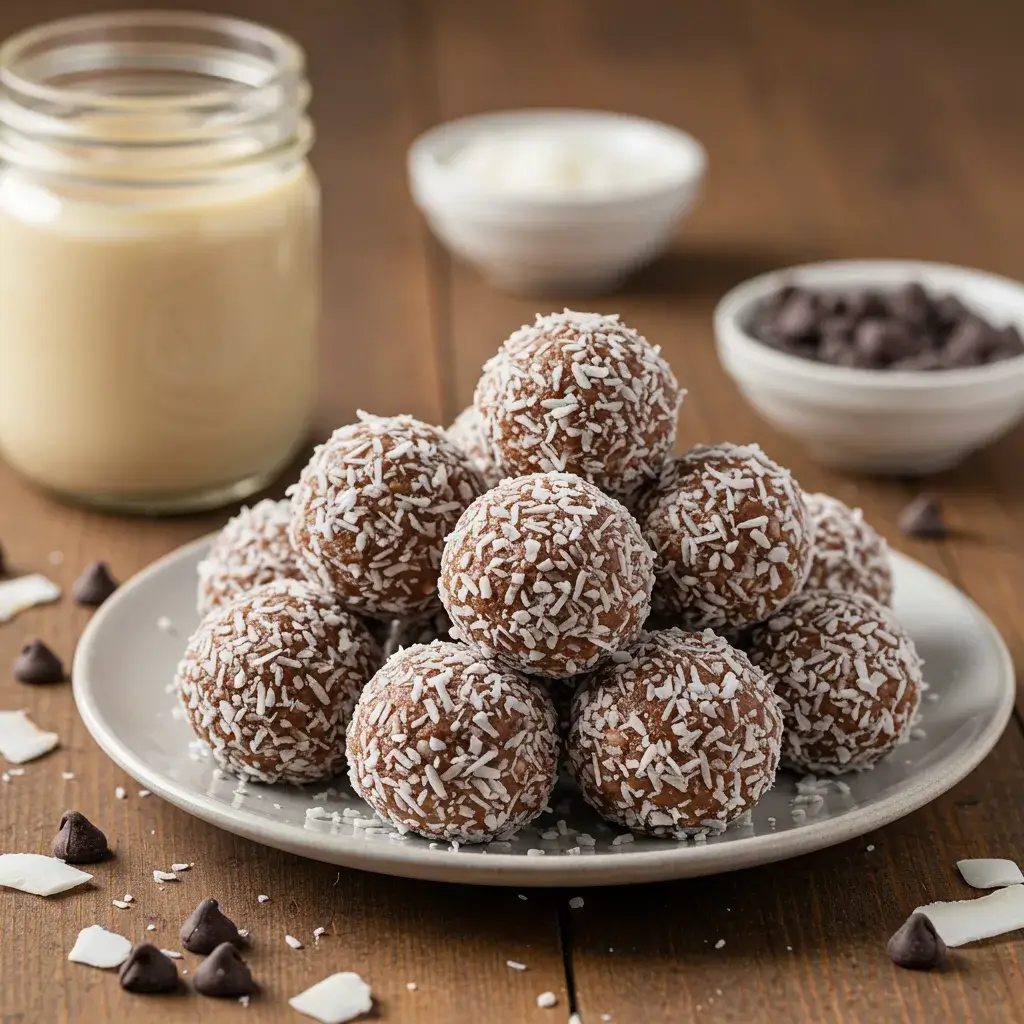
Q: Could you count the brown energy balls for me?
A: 11